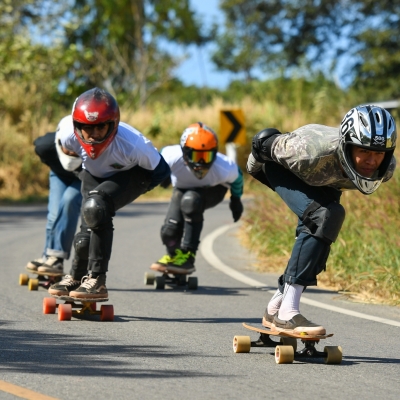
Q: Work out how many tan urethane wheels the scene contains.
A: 4